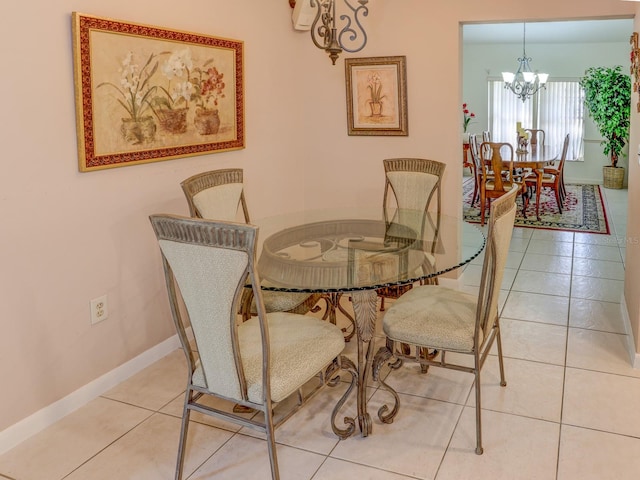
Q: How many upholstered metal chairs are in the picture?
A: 4